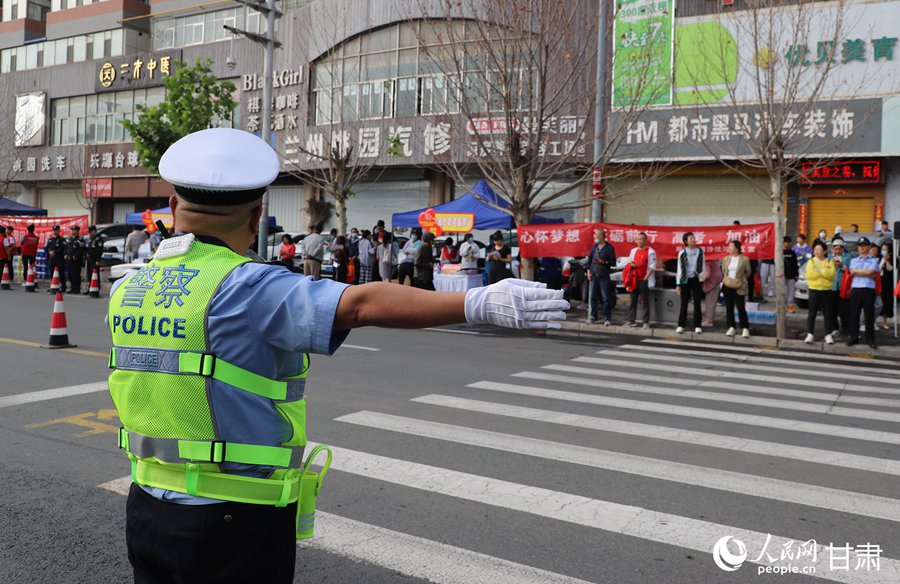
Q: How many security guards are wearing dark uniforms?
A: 3